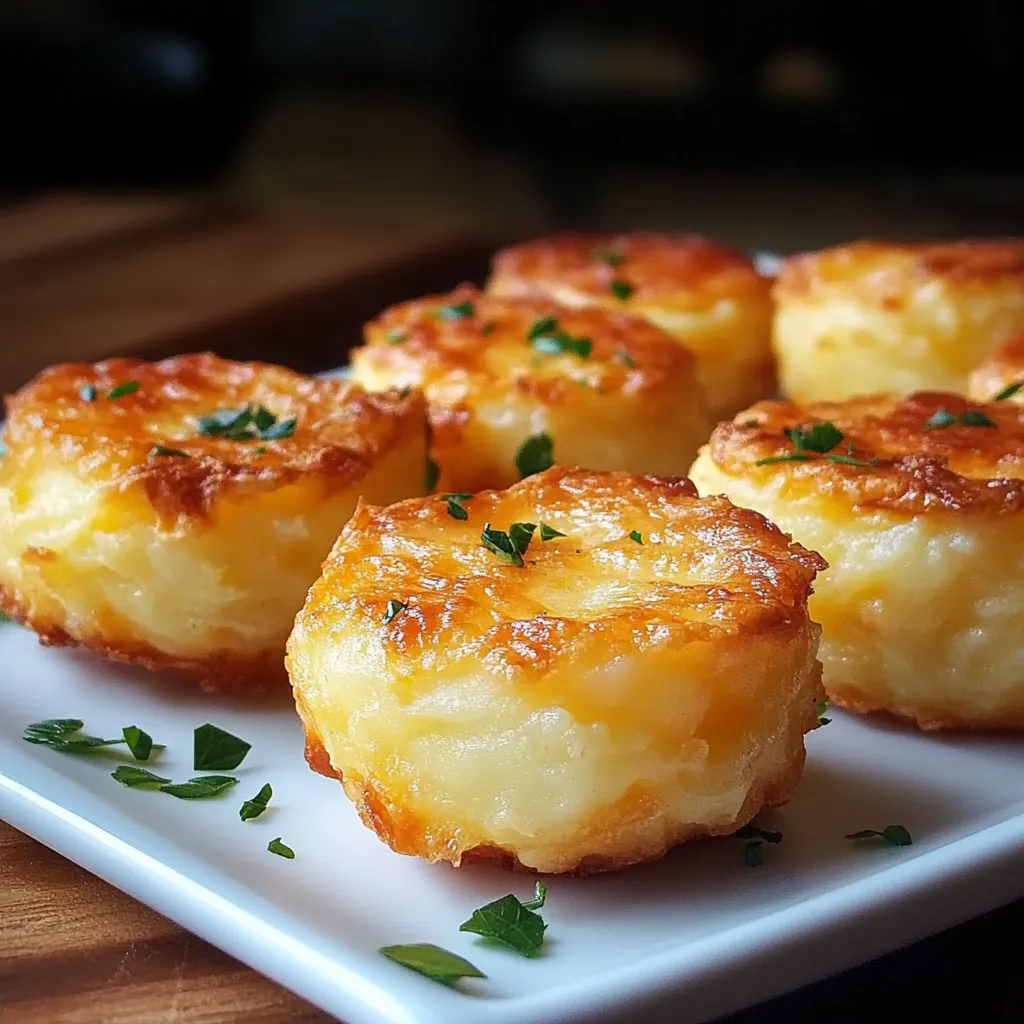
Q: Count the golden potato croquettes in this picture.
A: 7